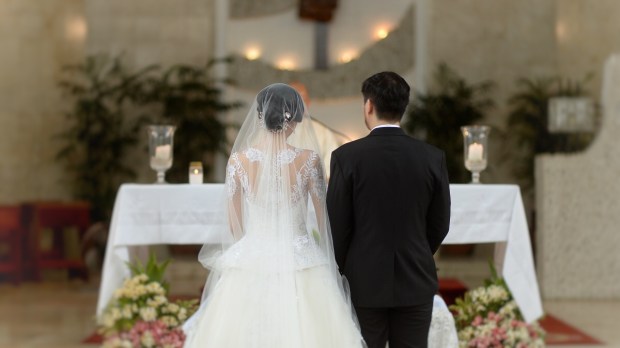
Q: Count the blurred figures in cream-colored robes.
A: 1